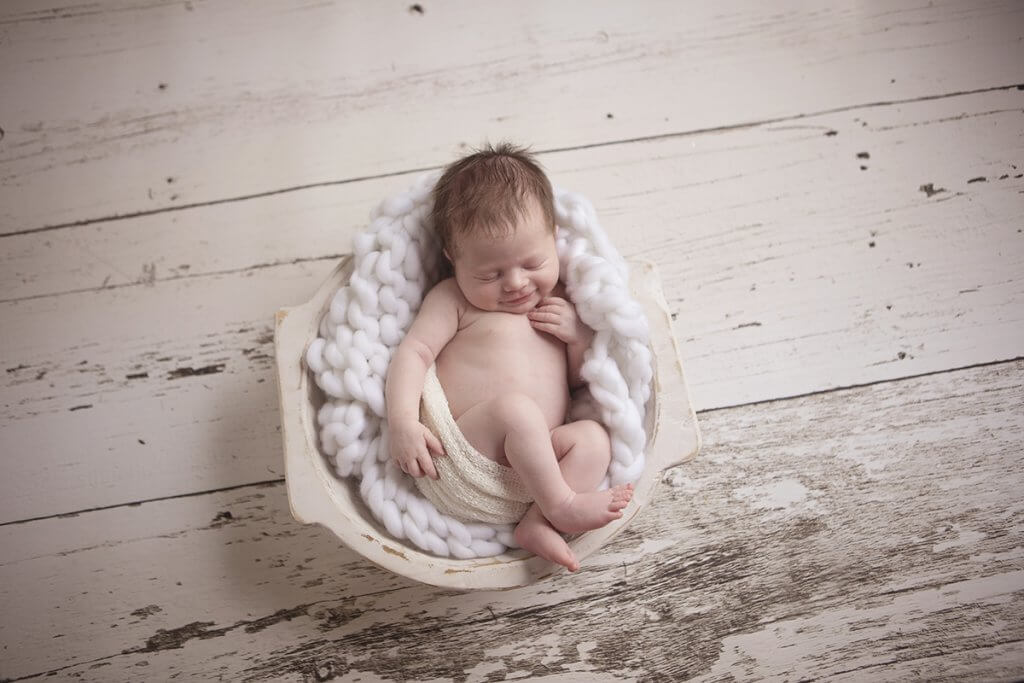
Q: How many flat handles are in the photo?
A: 2